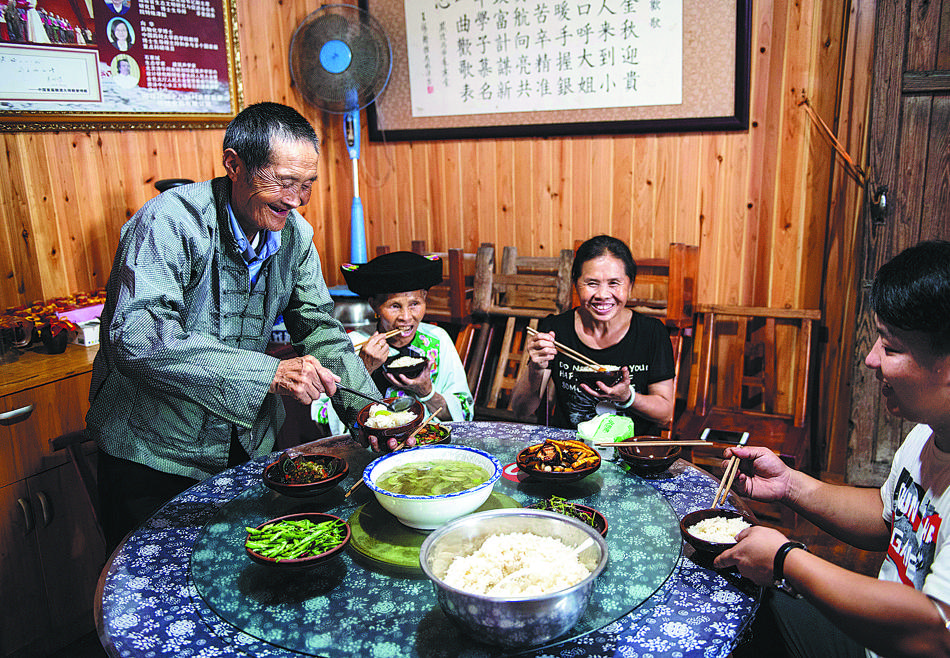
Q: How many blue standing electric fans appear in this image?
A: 1